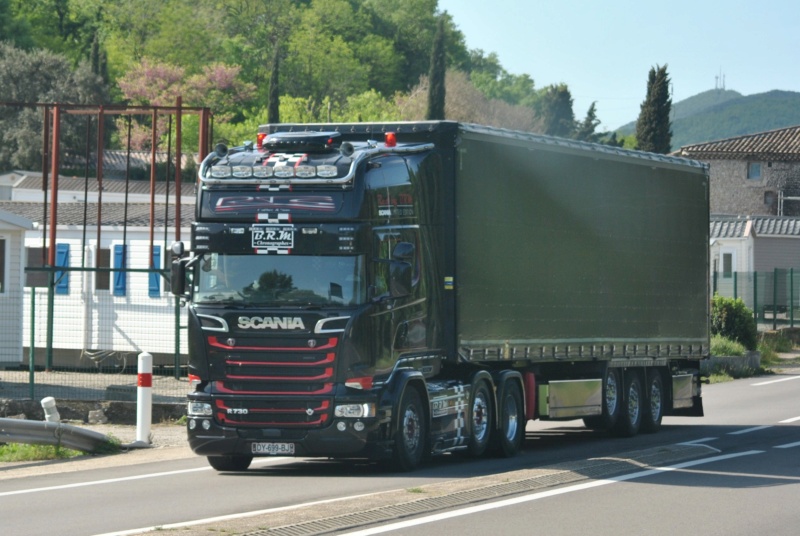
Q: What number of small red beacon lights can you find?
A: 2